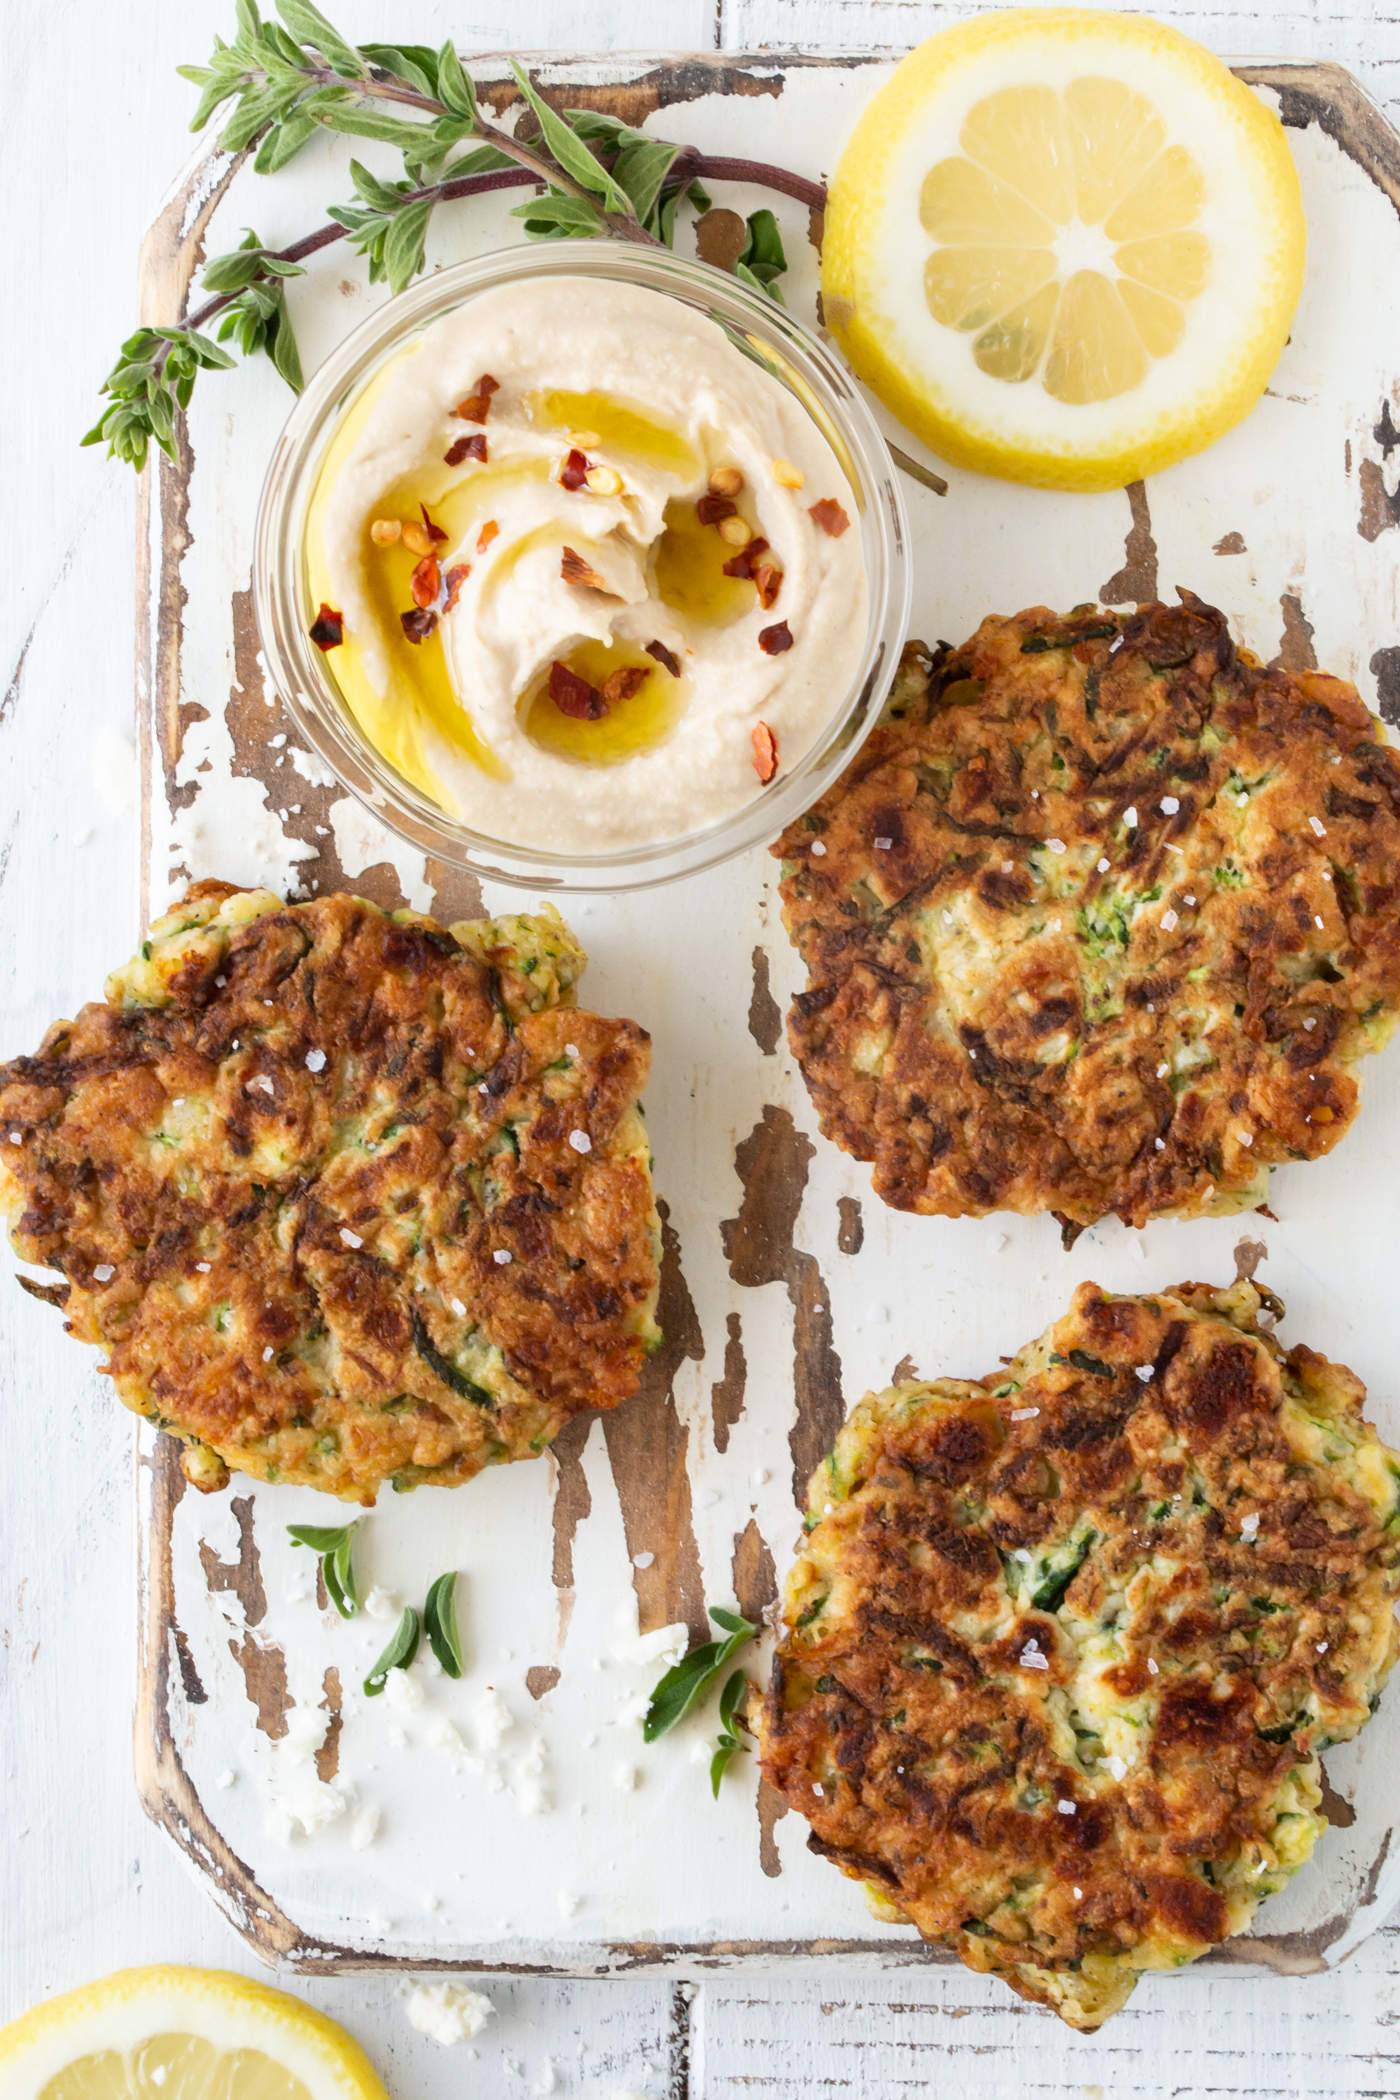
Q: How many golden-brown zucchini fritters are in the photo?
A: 3